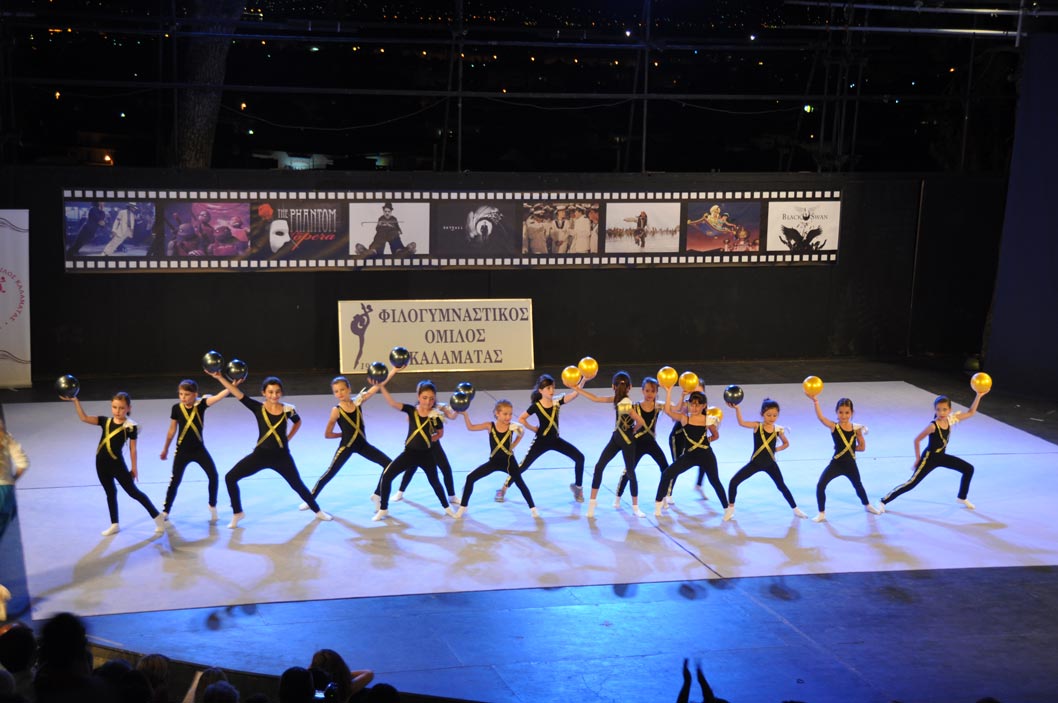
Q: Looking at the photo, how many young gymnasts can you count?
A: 15